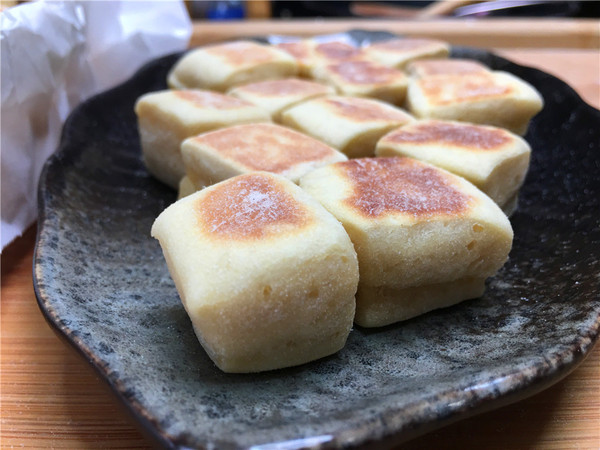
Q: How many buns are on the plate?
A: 14